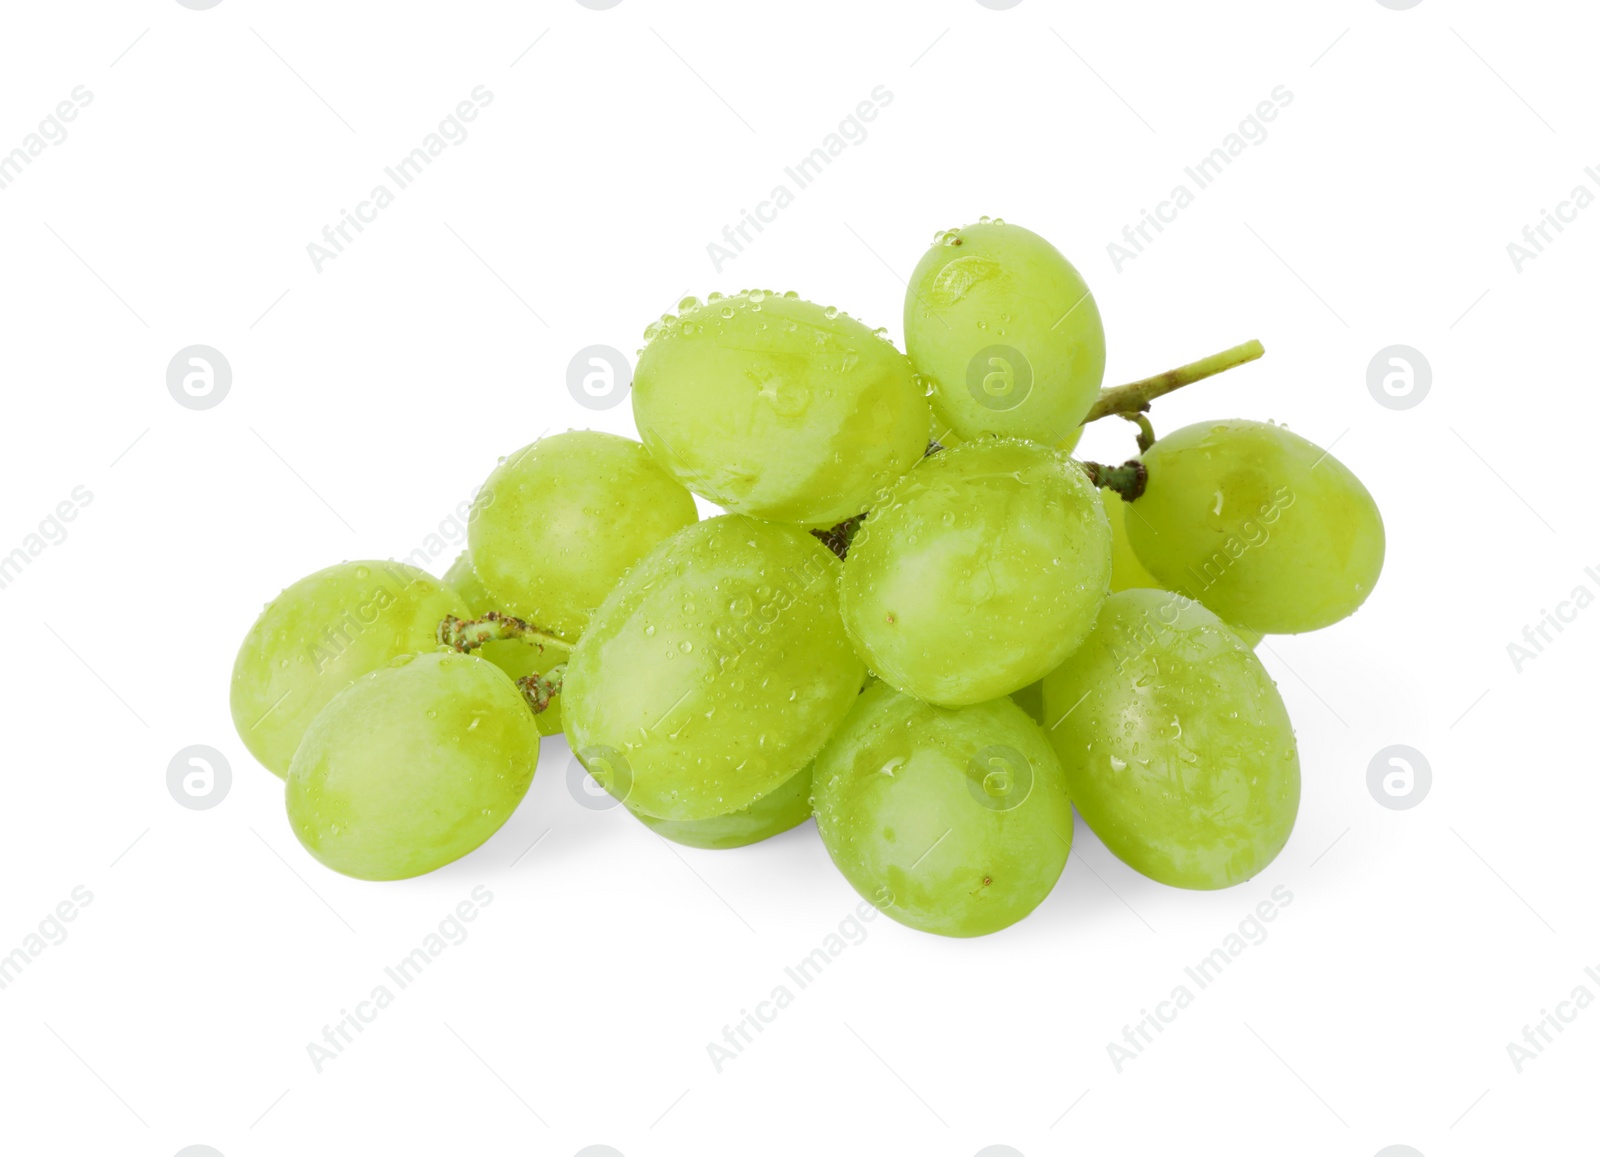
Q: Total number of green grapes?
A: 14